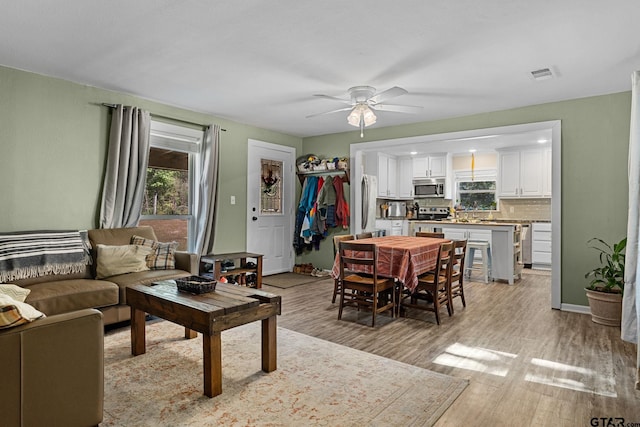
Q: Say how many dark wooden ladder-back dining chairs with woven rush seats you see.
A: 6